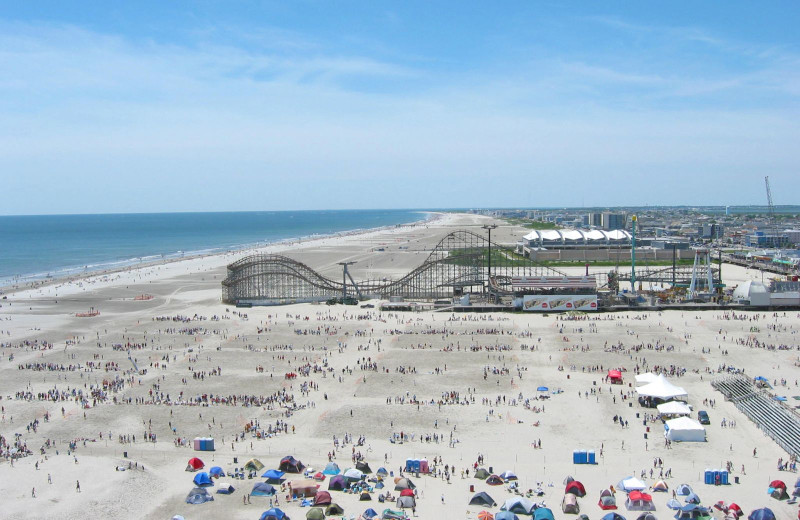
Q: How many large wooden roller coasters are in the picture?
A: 1